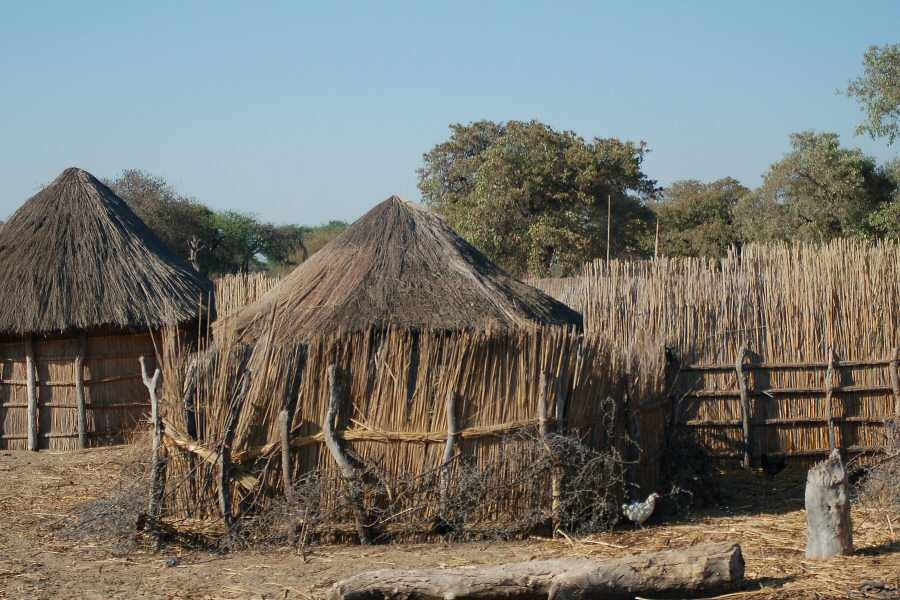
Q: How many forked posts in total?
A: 1